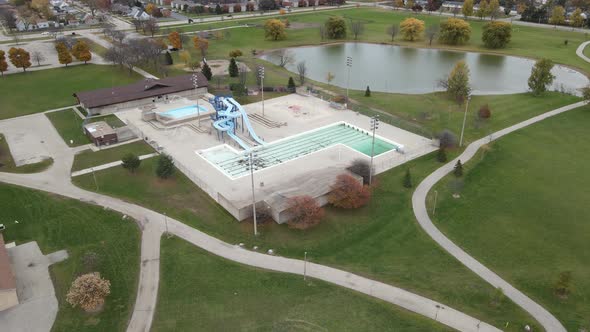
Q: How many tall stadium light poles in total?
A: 6